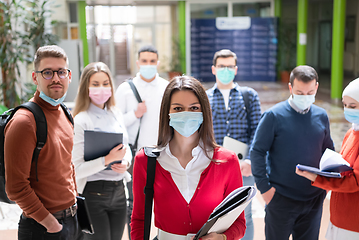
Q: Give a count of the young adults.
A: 7